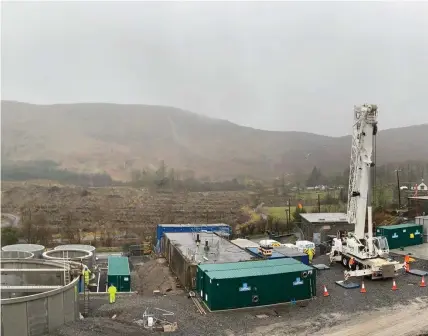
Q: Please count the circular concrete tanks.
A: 5